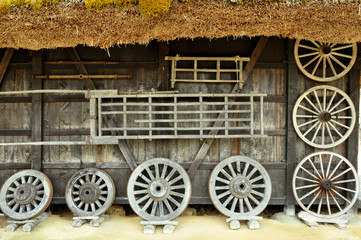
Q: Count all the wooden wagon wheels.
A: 7